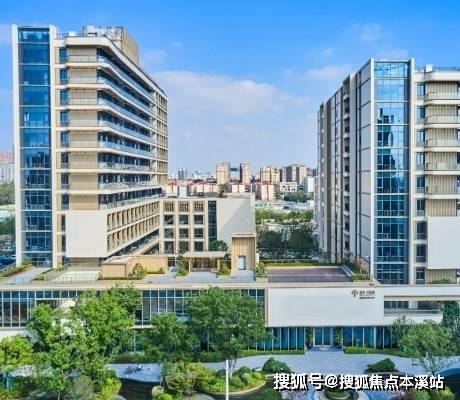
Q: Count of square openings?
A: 12